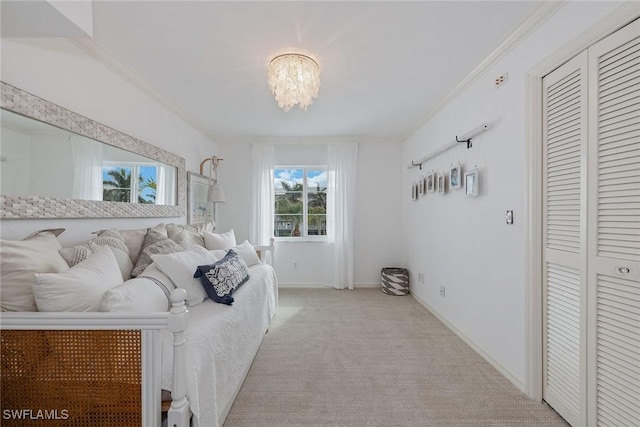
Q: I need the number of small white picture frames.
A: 6